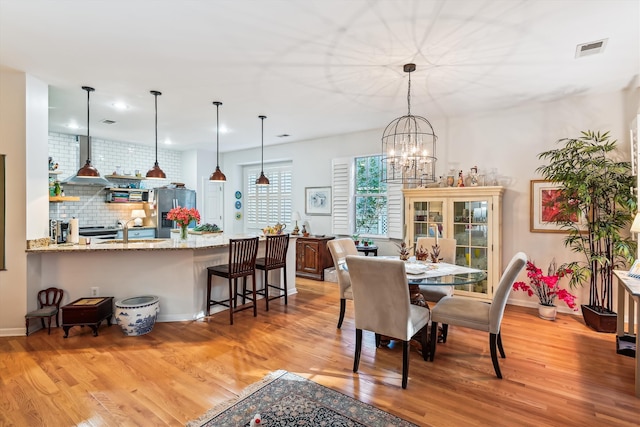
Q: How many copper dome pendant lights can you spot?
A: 4